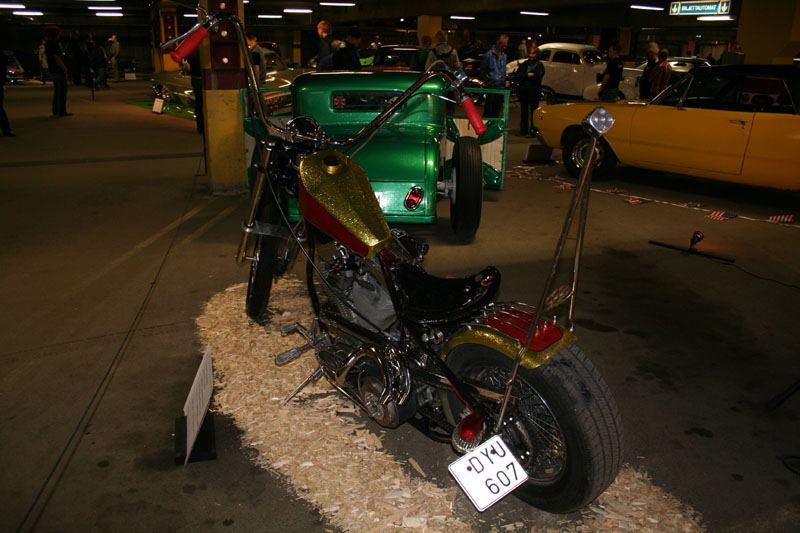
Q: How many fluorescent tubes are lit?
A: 13